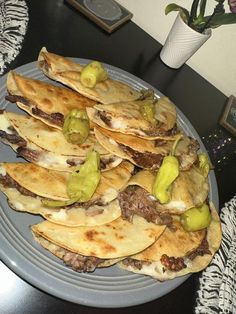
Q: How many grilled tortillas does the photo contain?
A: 9